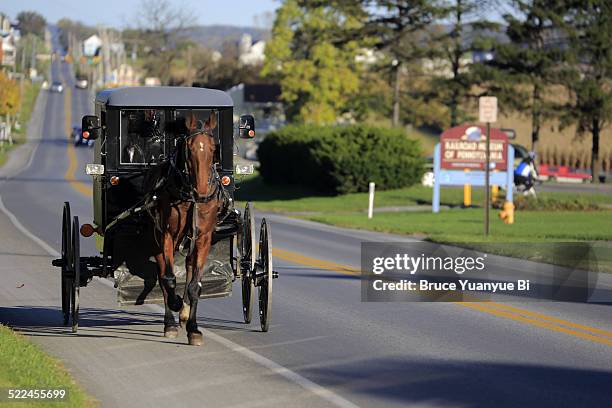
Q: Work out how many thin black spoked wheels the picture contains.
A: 4